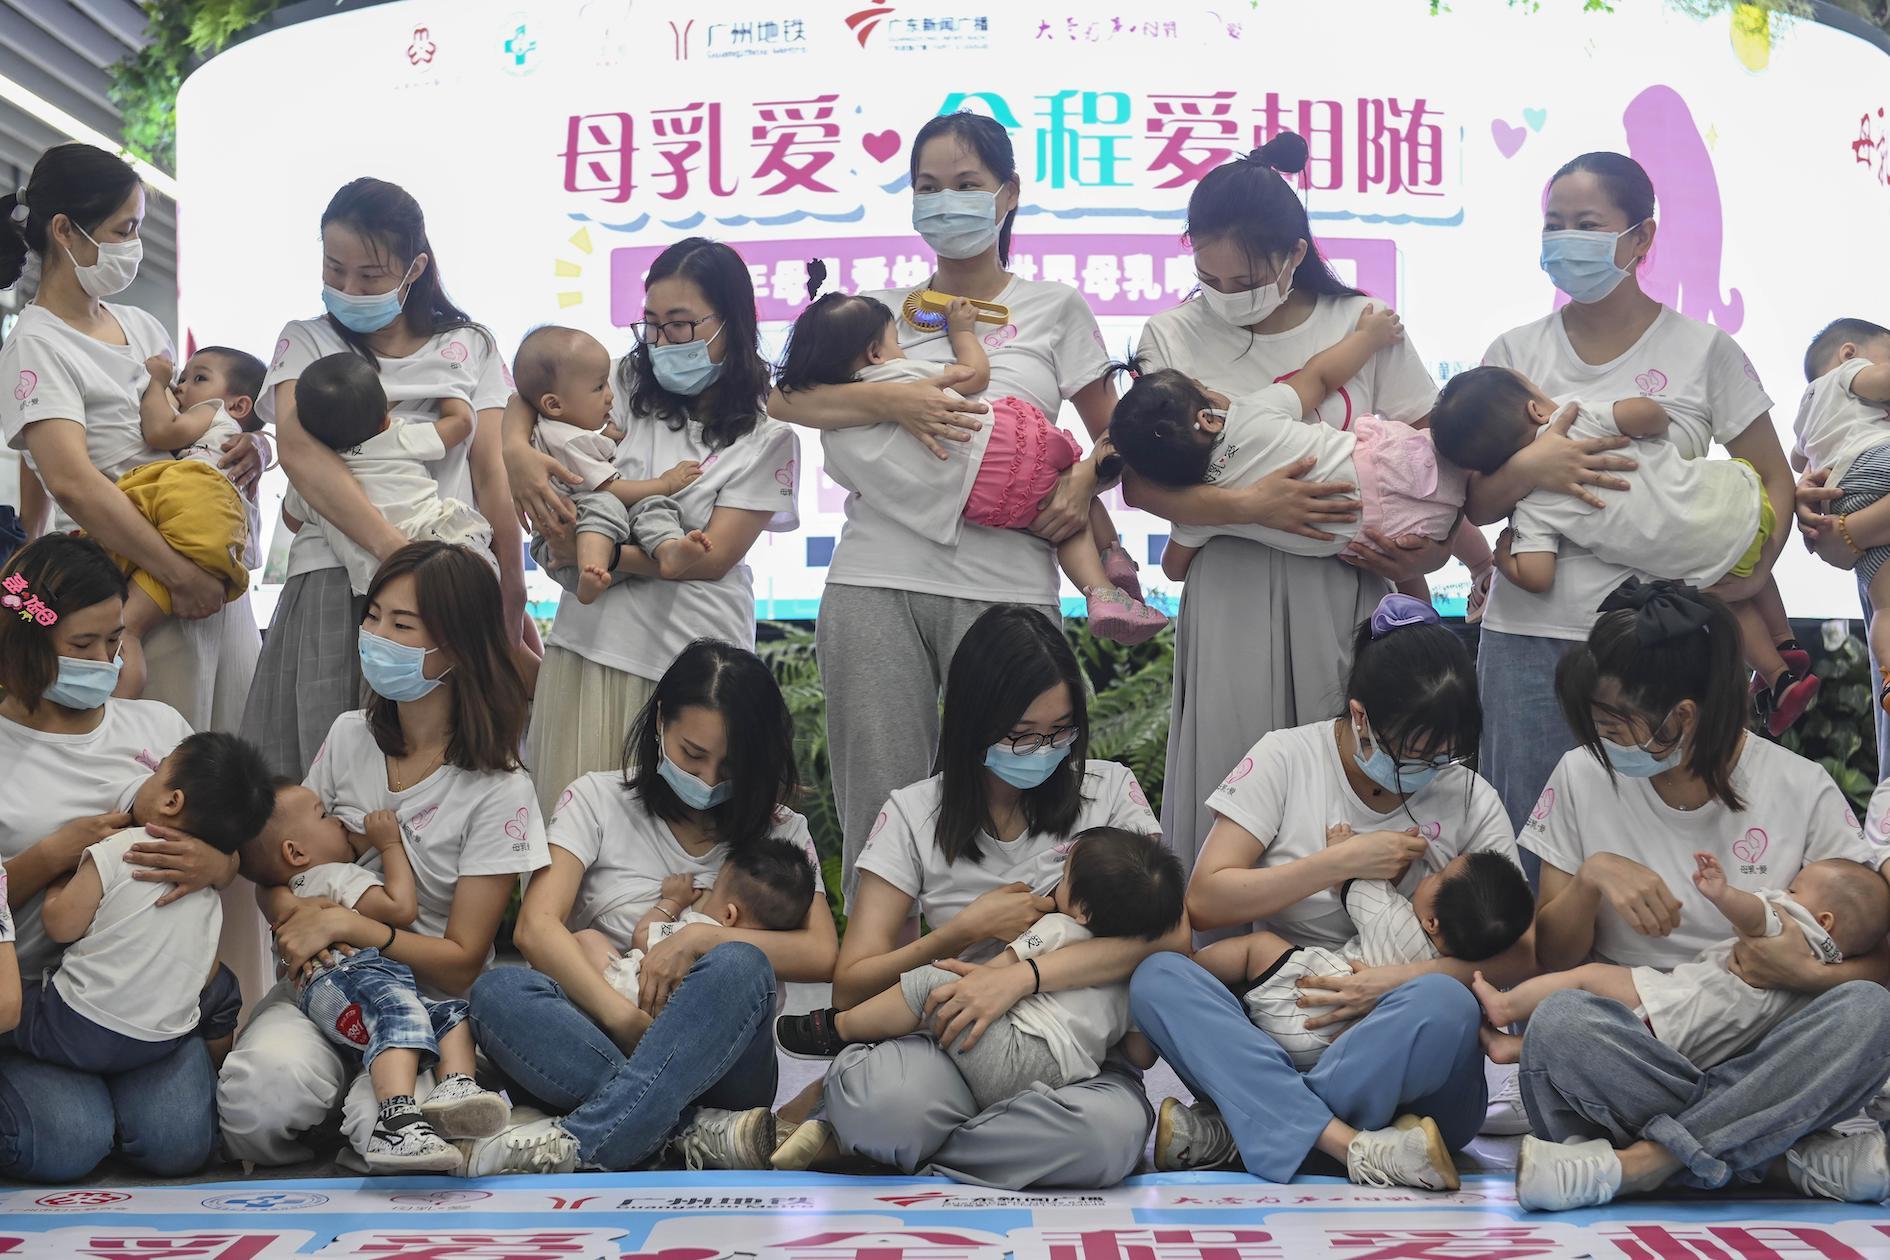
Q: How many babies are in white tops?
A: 13